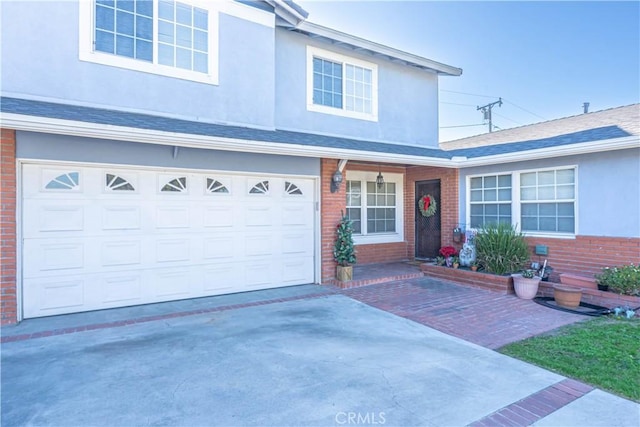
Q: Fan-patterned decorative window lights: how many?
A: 6